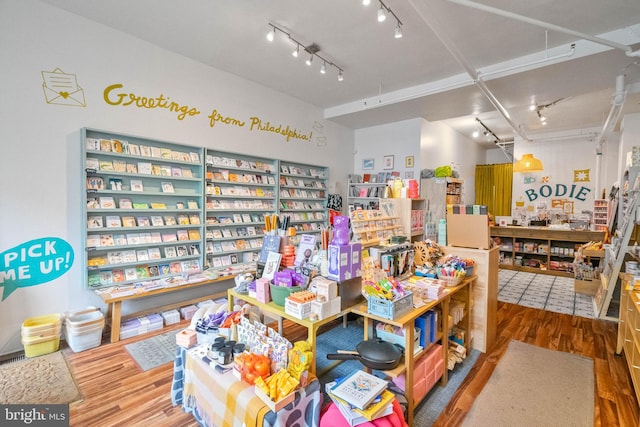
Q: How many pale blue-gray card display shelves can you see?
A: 3